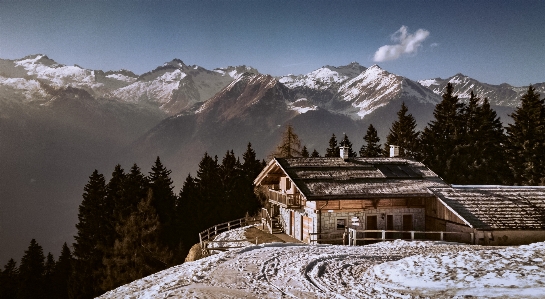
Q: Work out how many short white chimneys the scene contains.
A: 2